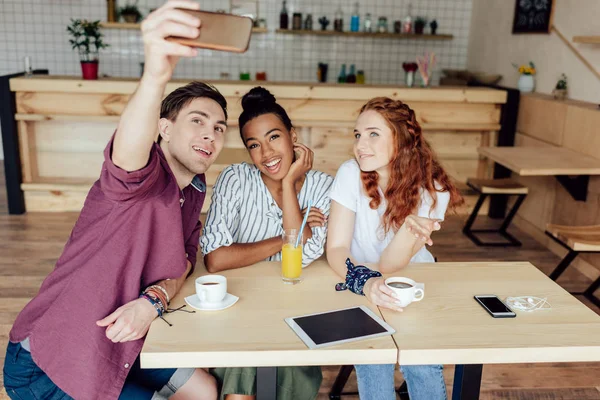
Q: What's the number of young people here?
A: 3